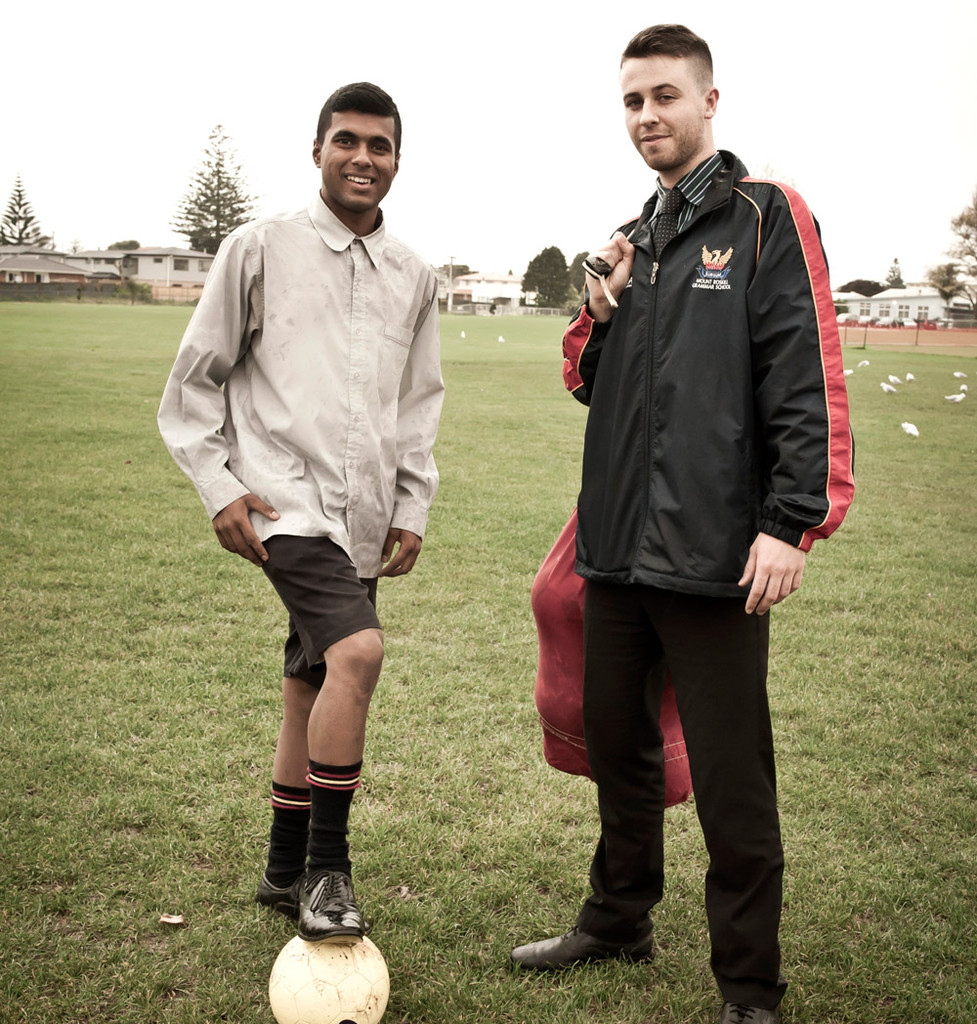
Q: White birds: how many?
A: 11